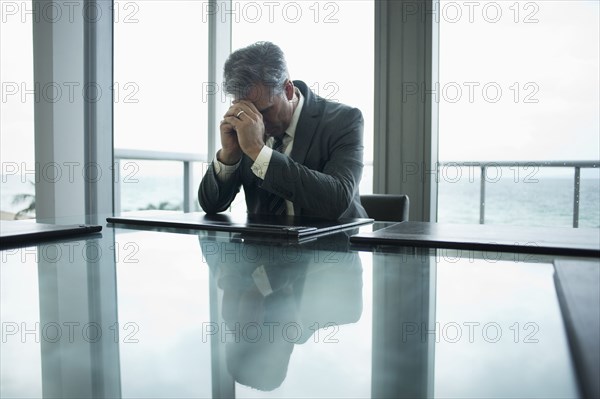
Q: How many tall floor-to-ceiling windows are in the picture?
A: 4